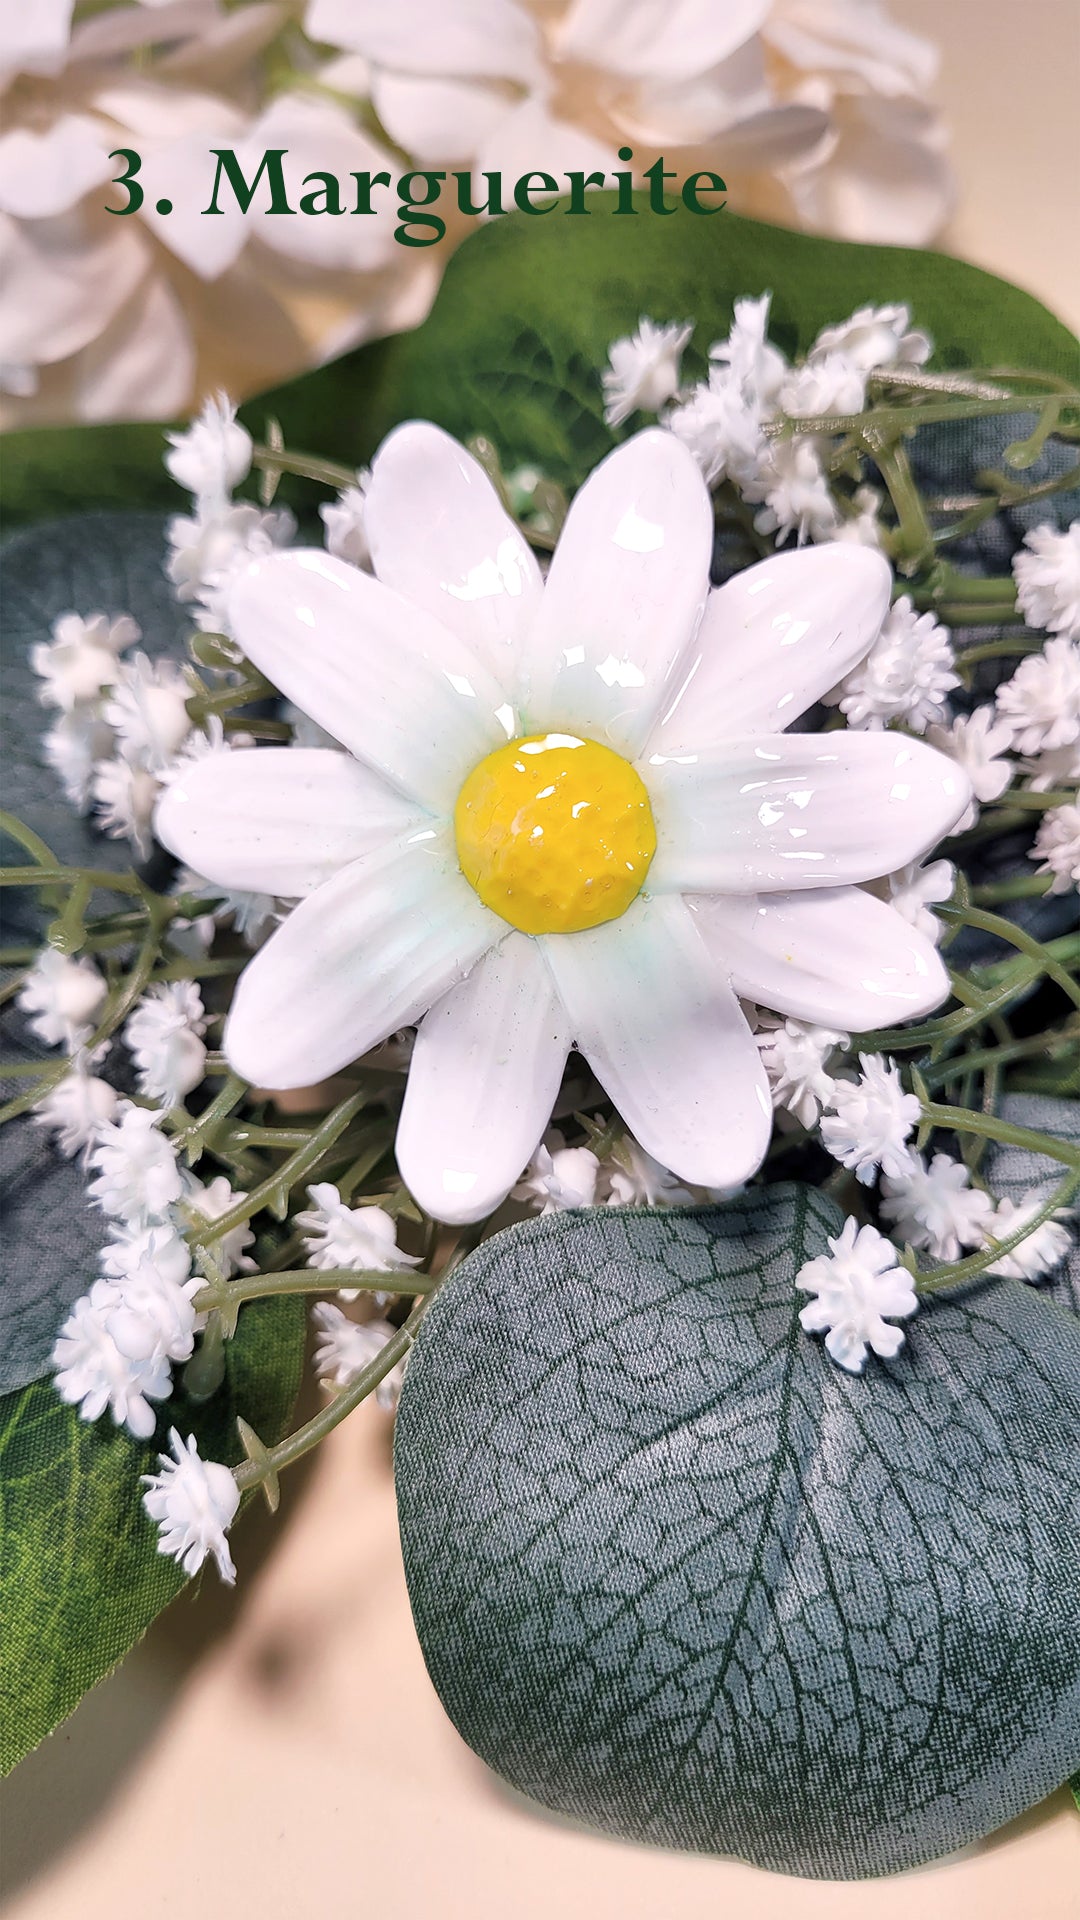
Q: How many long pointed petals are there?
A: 10